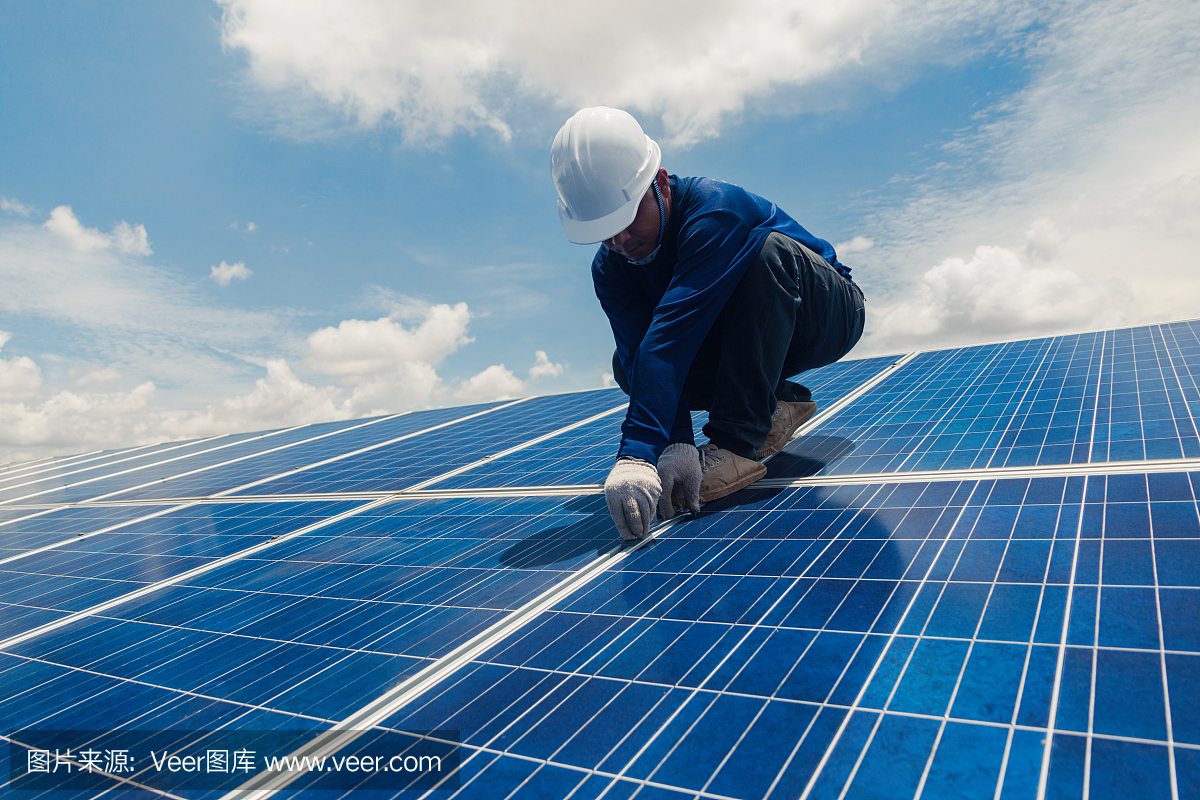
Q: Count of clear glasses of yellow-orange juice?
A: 0